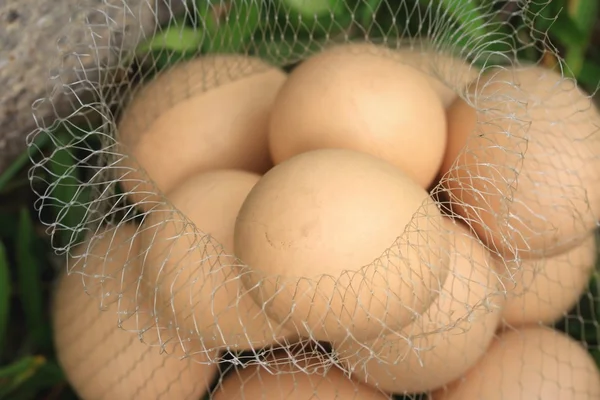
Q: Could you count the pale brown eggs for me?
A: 11